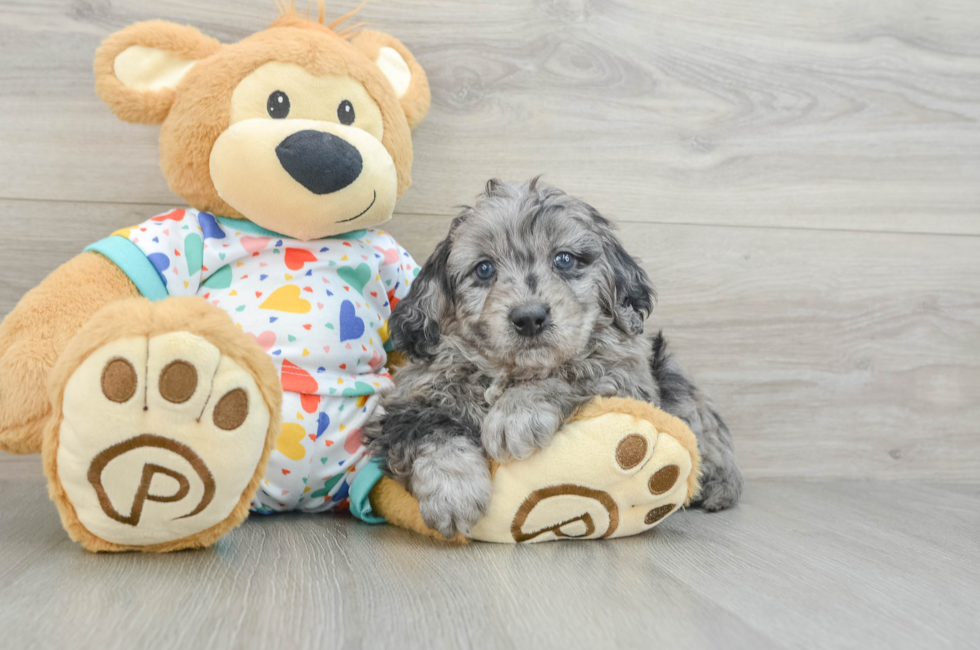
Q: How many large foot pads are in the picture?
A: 2